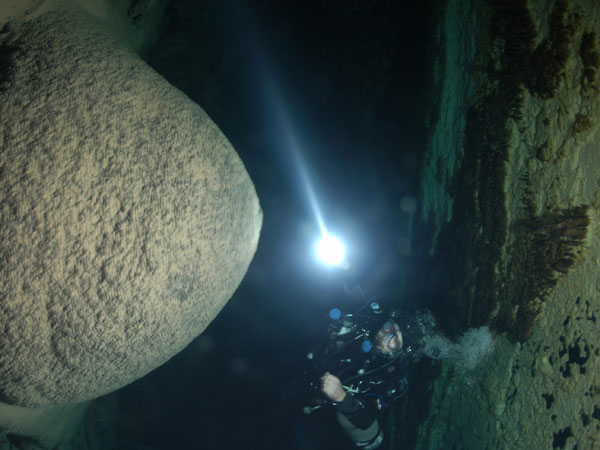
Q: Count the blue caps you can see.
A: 2